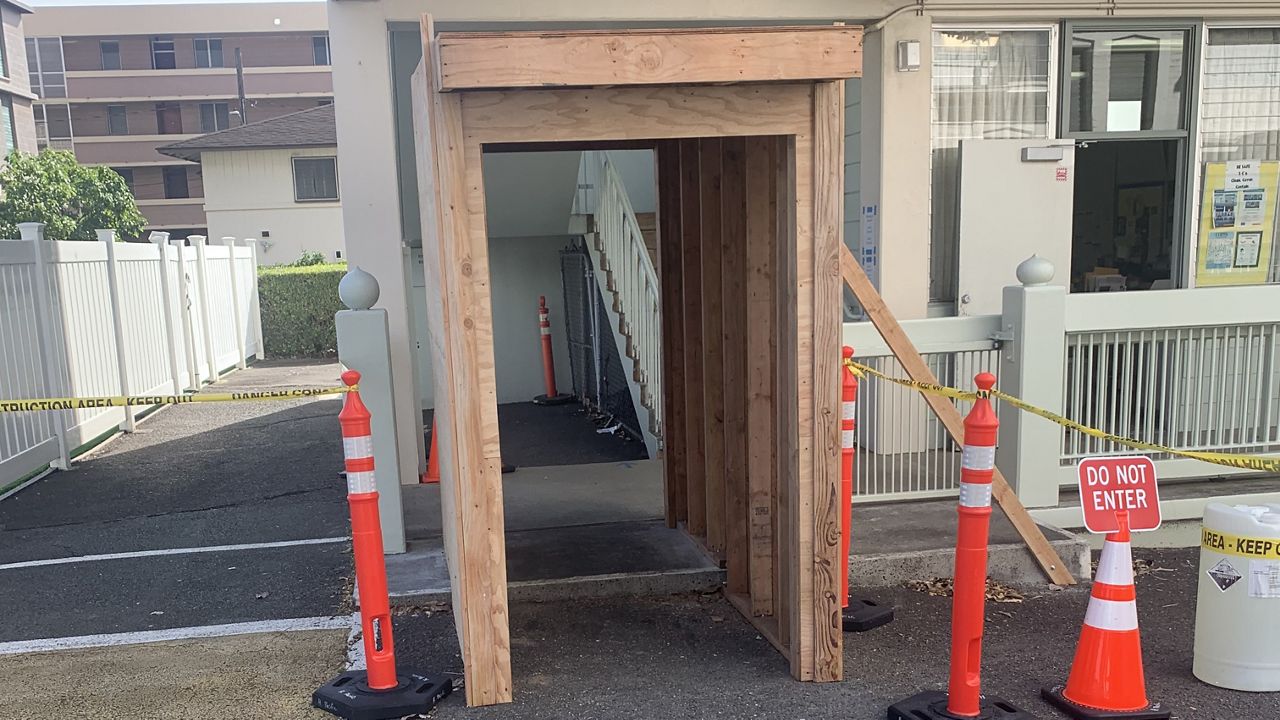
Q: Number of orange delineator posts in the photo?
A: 4